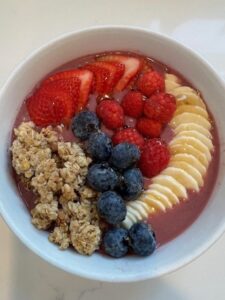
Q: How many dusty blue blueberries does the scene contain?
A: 8